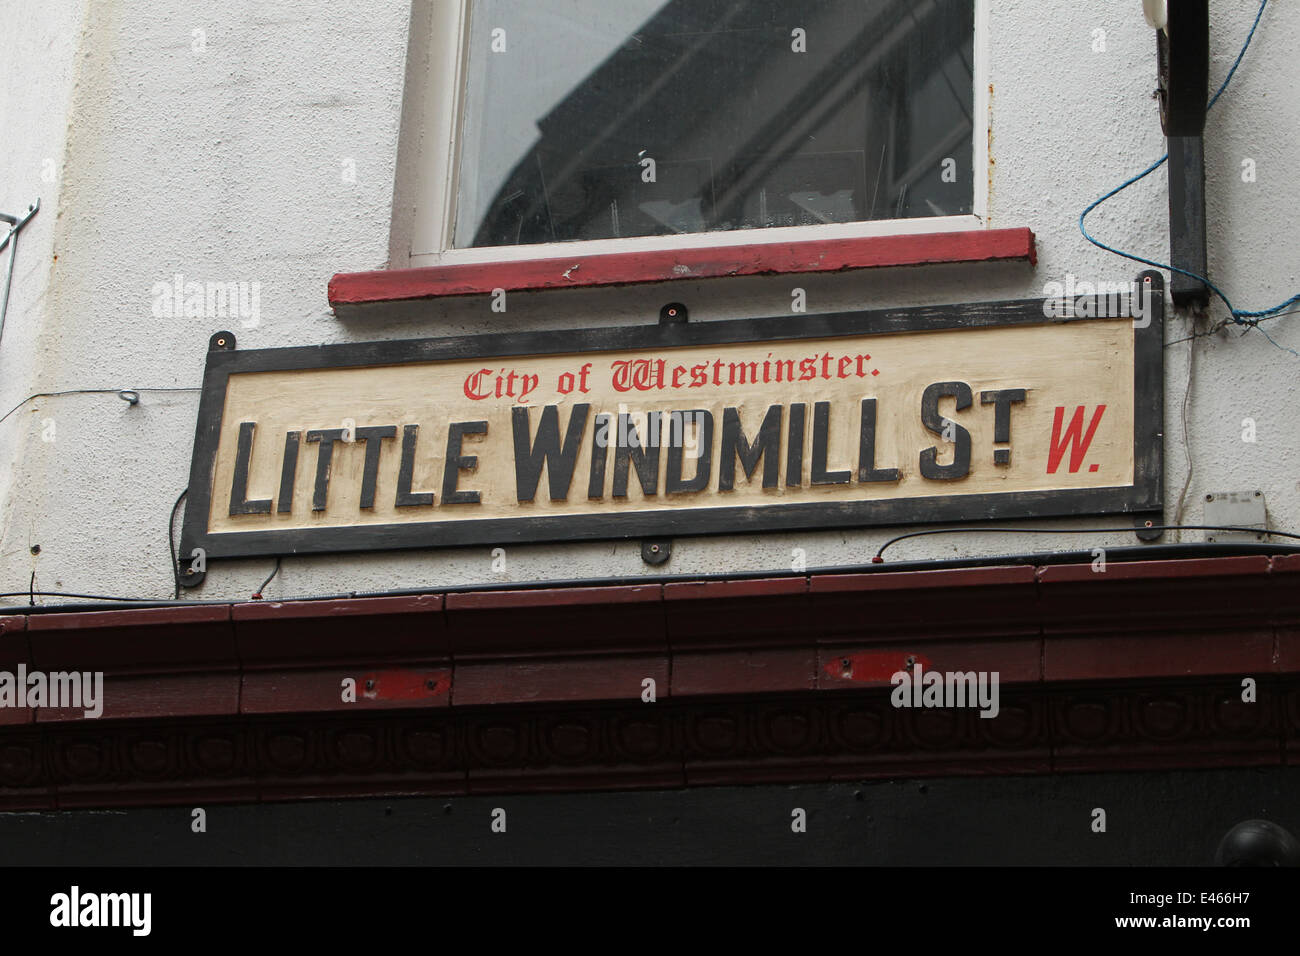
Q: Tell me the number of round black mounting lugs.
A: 6